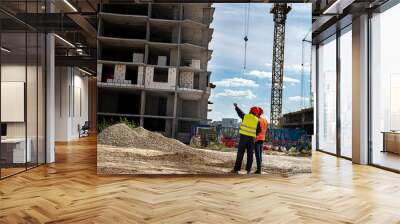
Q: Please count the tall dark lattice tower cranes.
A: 1